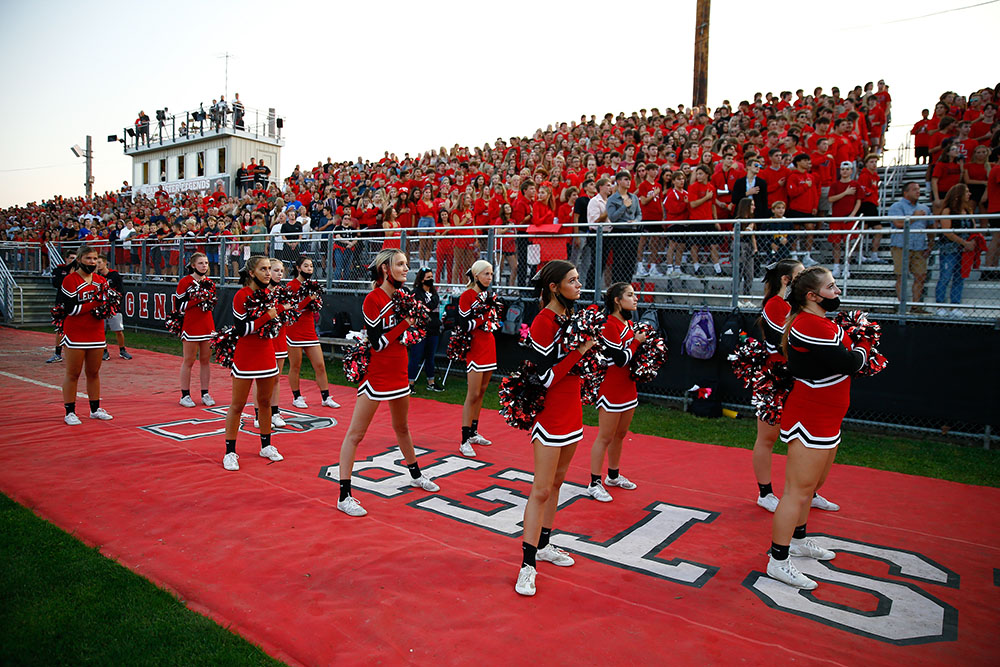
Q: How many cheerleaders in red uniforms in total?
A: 11